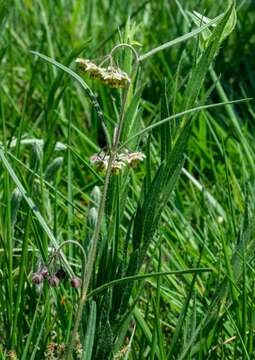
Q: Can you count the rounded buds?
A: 5